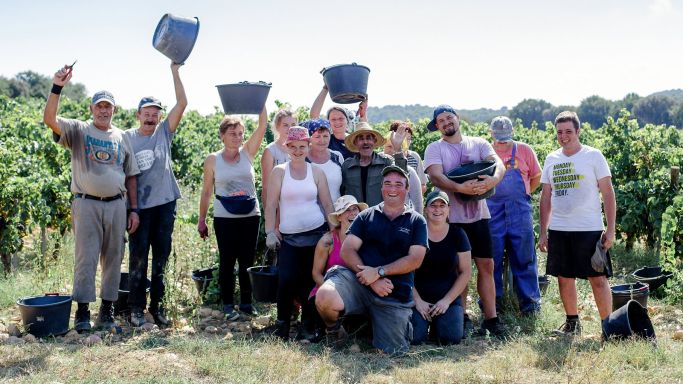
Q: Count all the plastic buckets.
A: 12